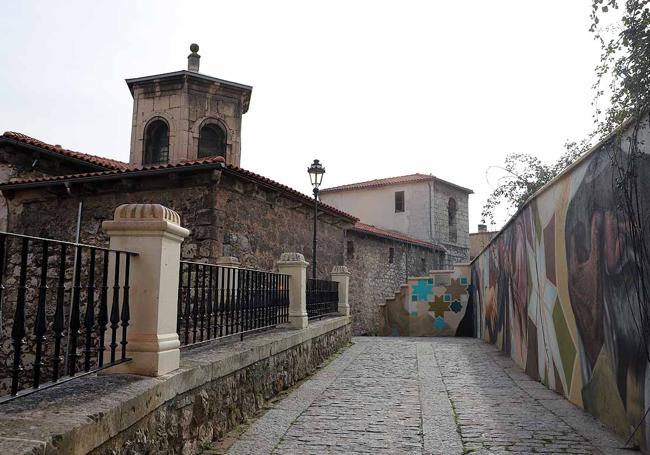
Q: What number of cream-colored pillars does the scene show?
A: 4